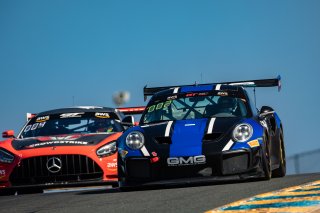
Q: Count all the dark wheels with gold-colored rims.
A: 2